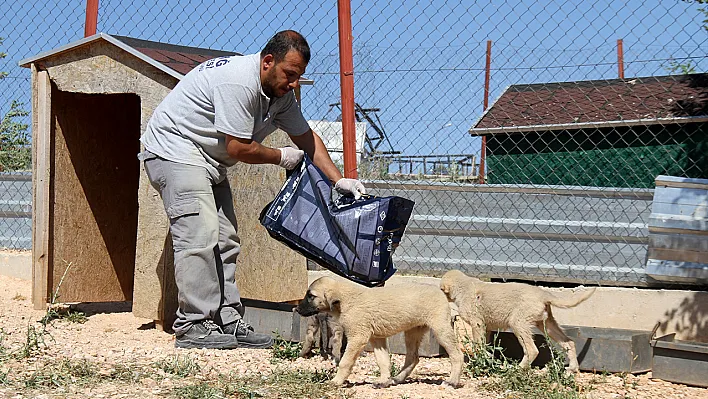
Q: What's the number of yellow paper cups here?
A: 0